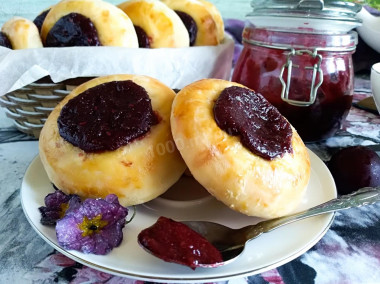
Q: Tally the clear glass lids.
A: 1